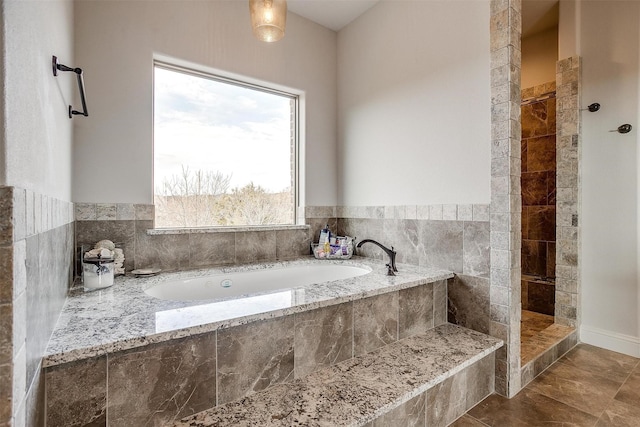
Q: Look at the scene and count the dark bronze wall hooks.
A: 2